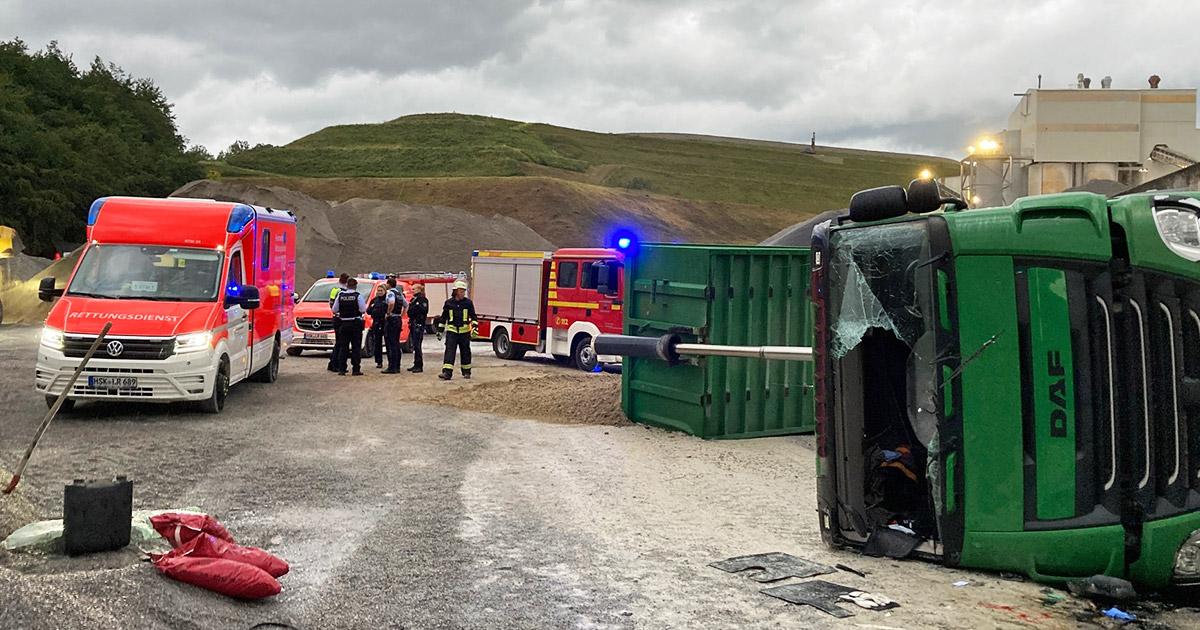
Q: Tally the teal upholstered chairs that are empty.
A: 0